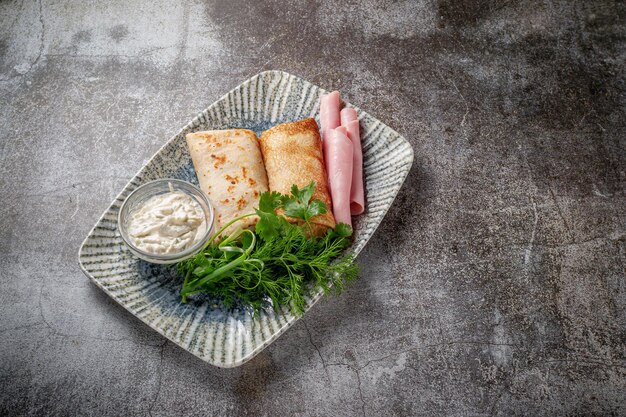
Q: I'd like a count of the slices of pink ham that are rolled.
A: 3